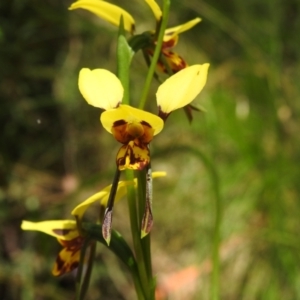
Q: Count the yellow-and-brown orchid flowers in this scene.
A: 3